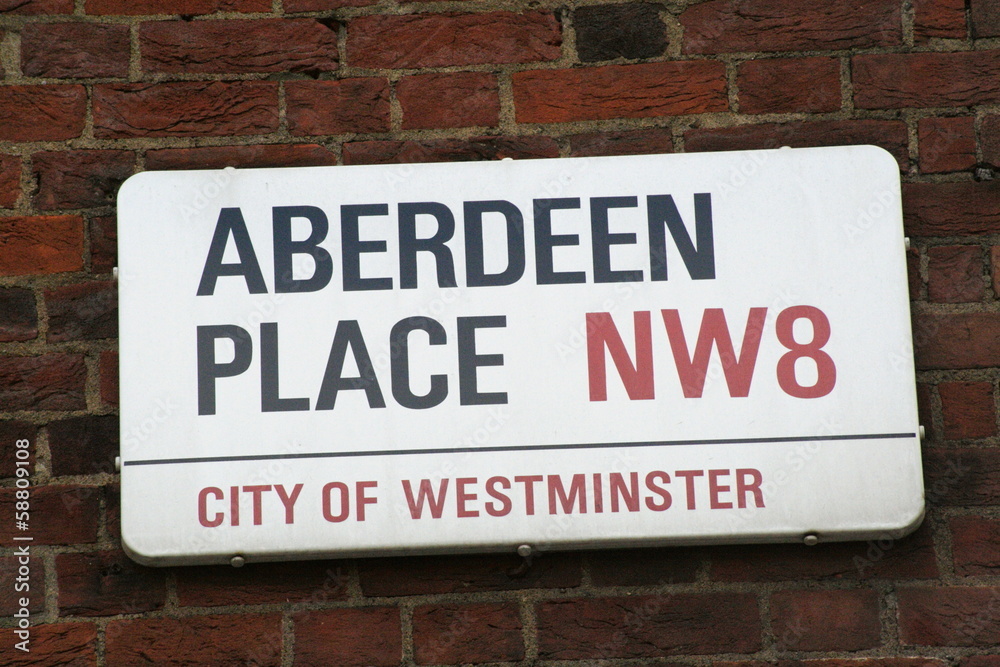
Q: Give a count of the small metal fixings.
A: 10